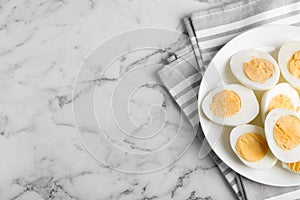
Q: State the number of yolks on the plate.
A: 7